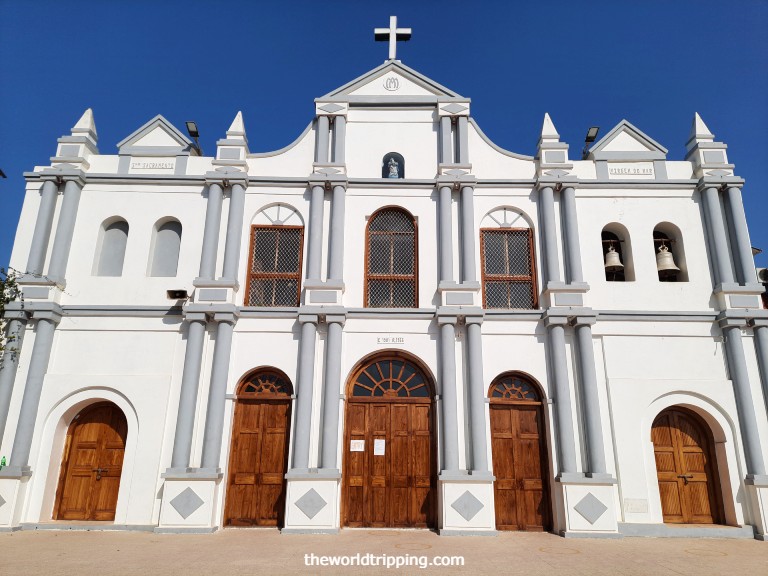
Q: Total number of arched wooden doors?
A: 5